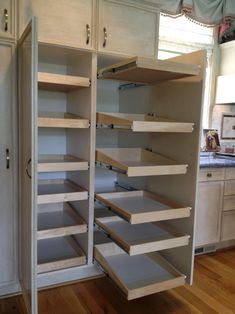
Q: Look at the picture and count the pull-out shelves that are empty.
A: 12